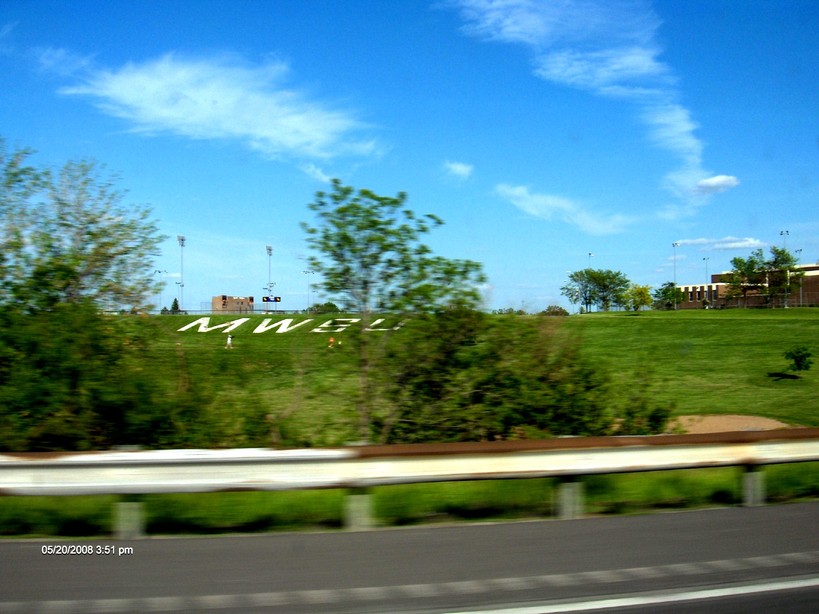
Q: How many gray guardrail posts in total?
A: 4